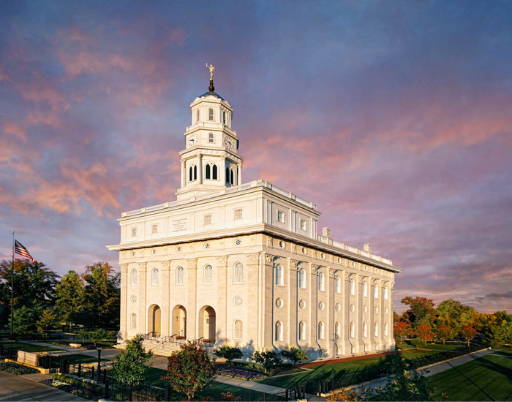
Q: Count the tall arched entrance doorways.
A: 3